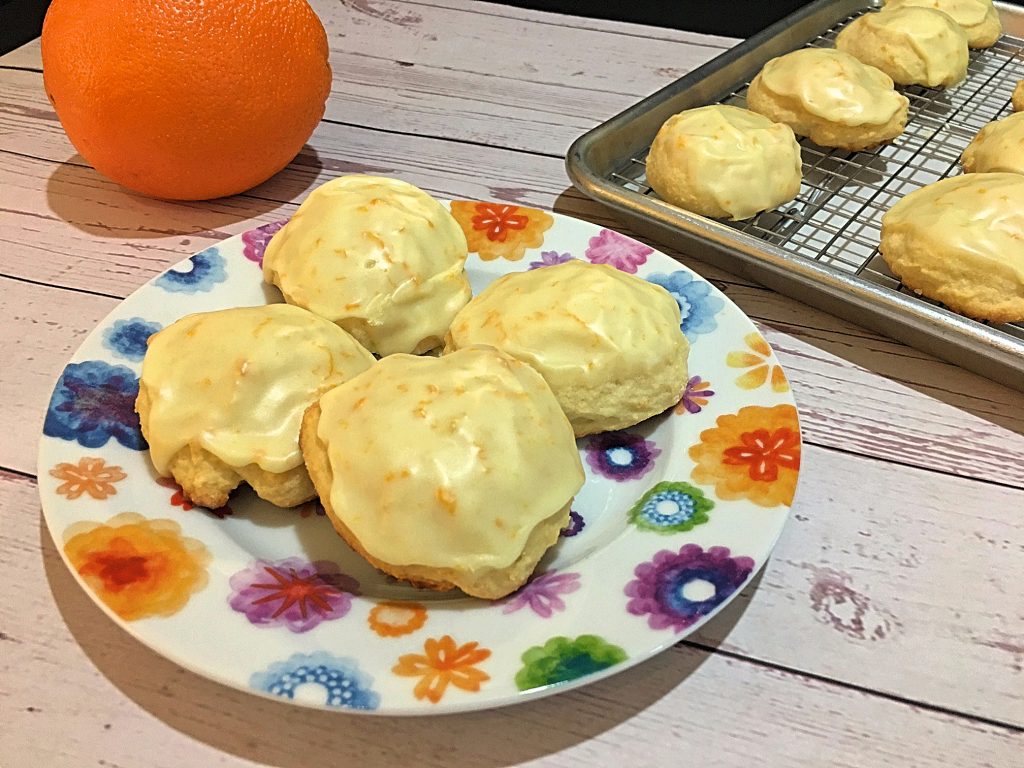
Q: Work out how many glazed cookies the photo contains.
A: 11